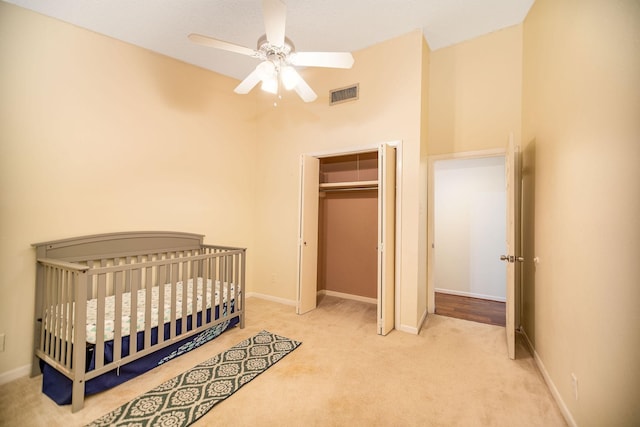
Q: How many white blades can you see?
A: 5